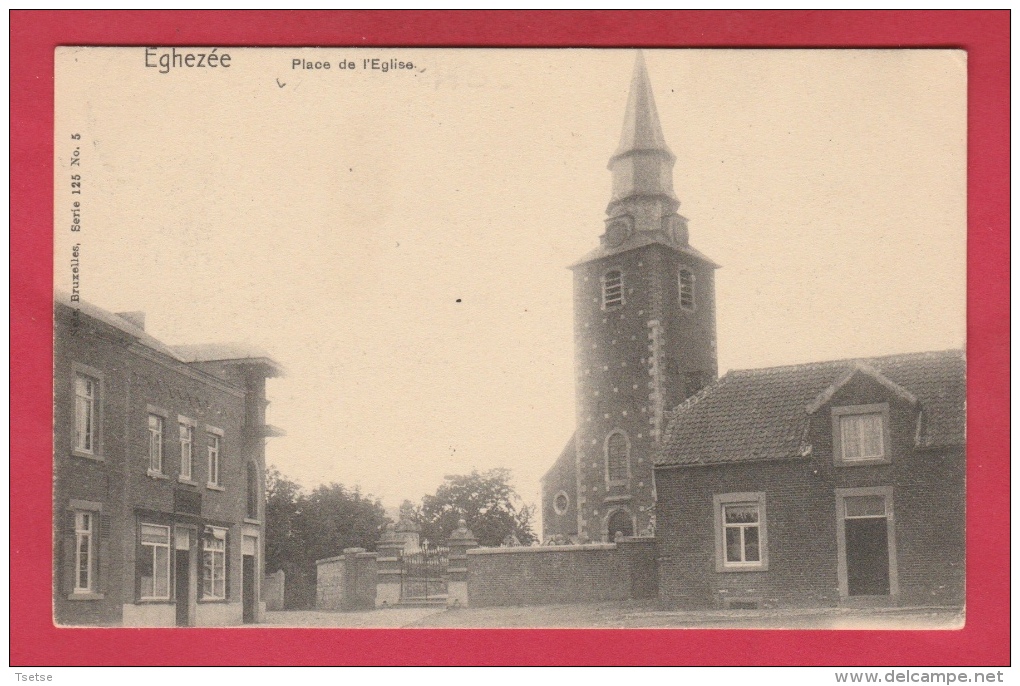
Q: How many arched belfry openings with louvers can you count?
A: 2